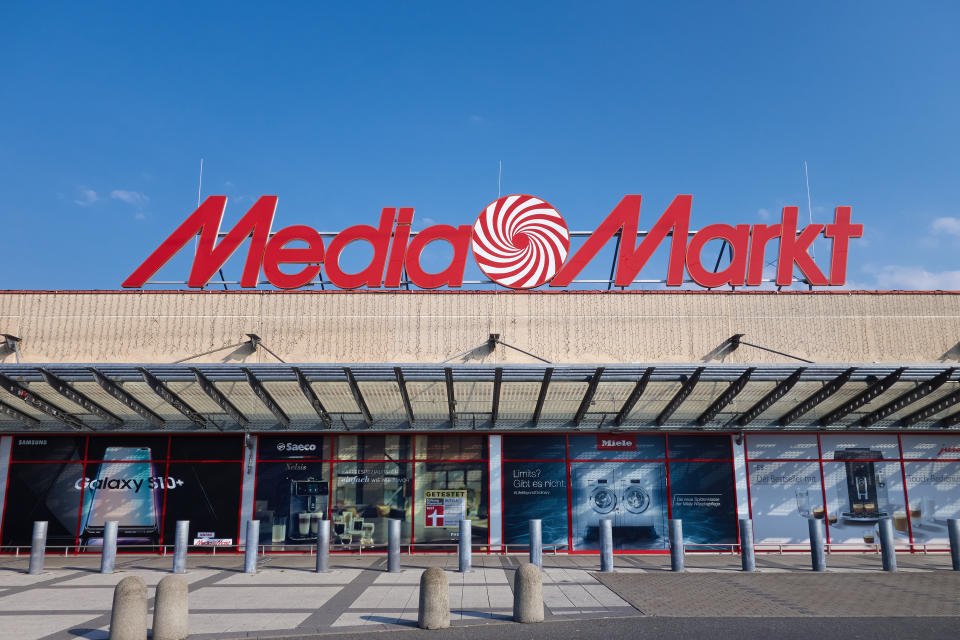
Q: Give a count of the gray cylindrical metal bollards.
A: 14